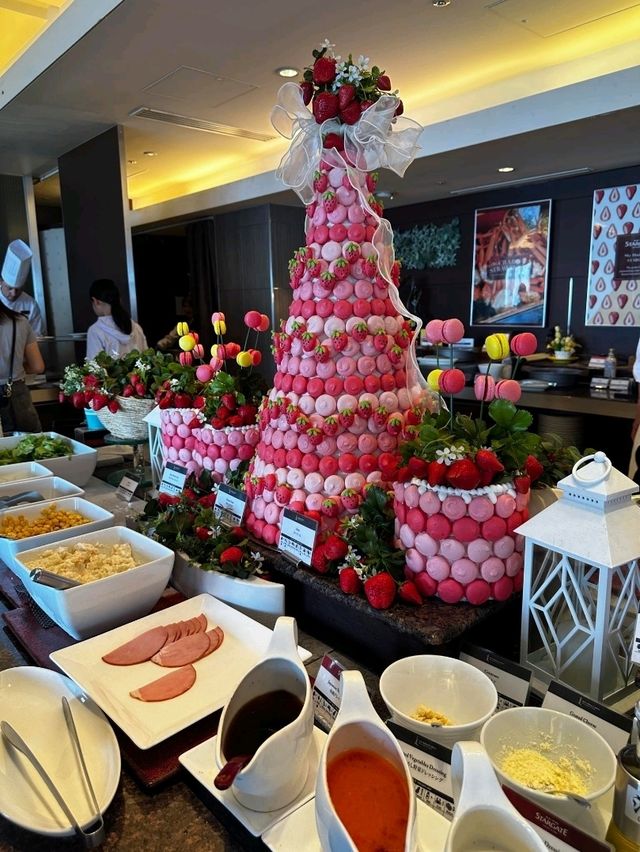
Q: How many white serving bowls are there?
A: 7